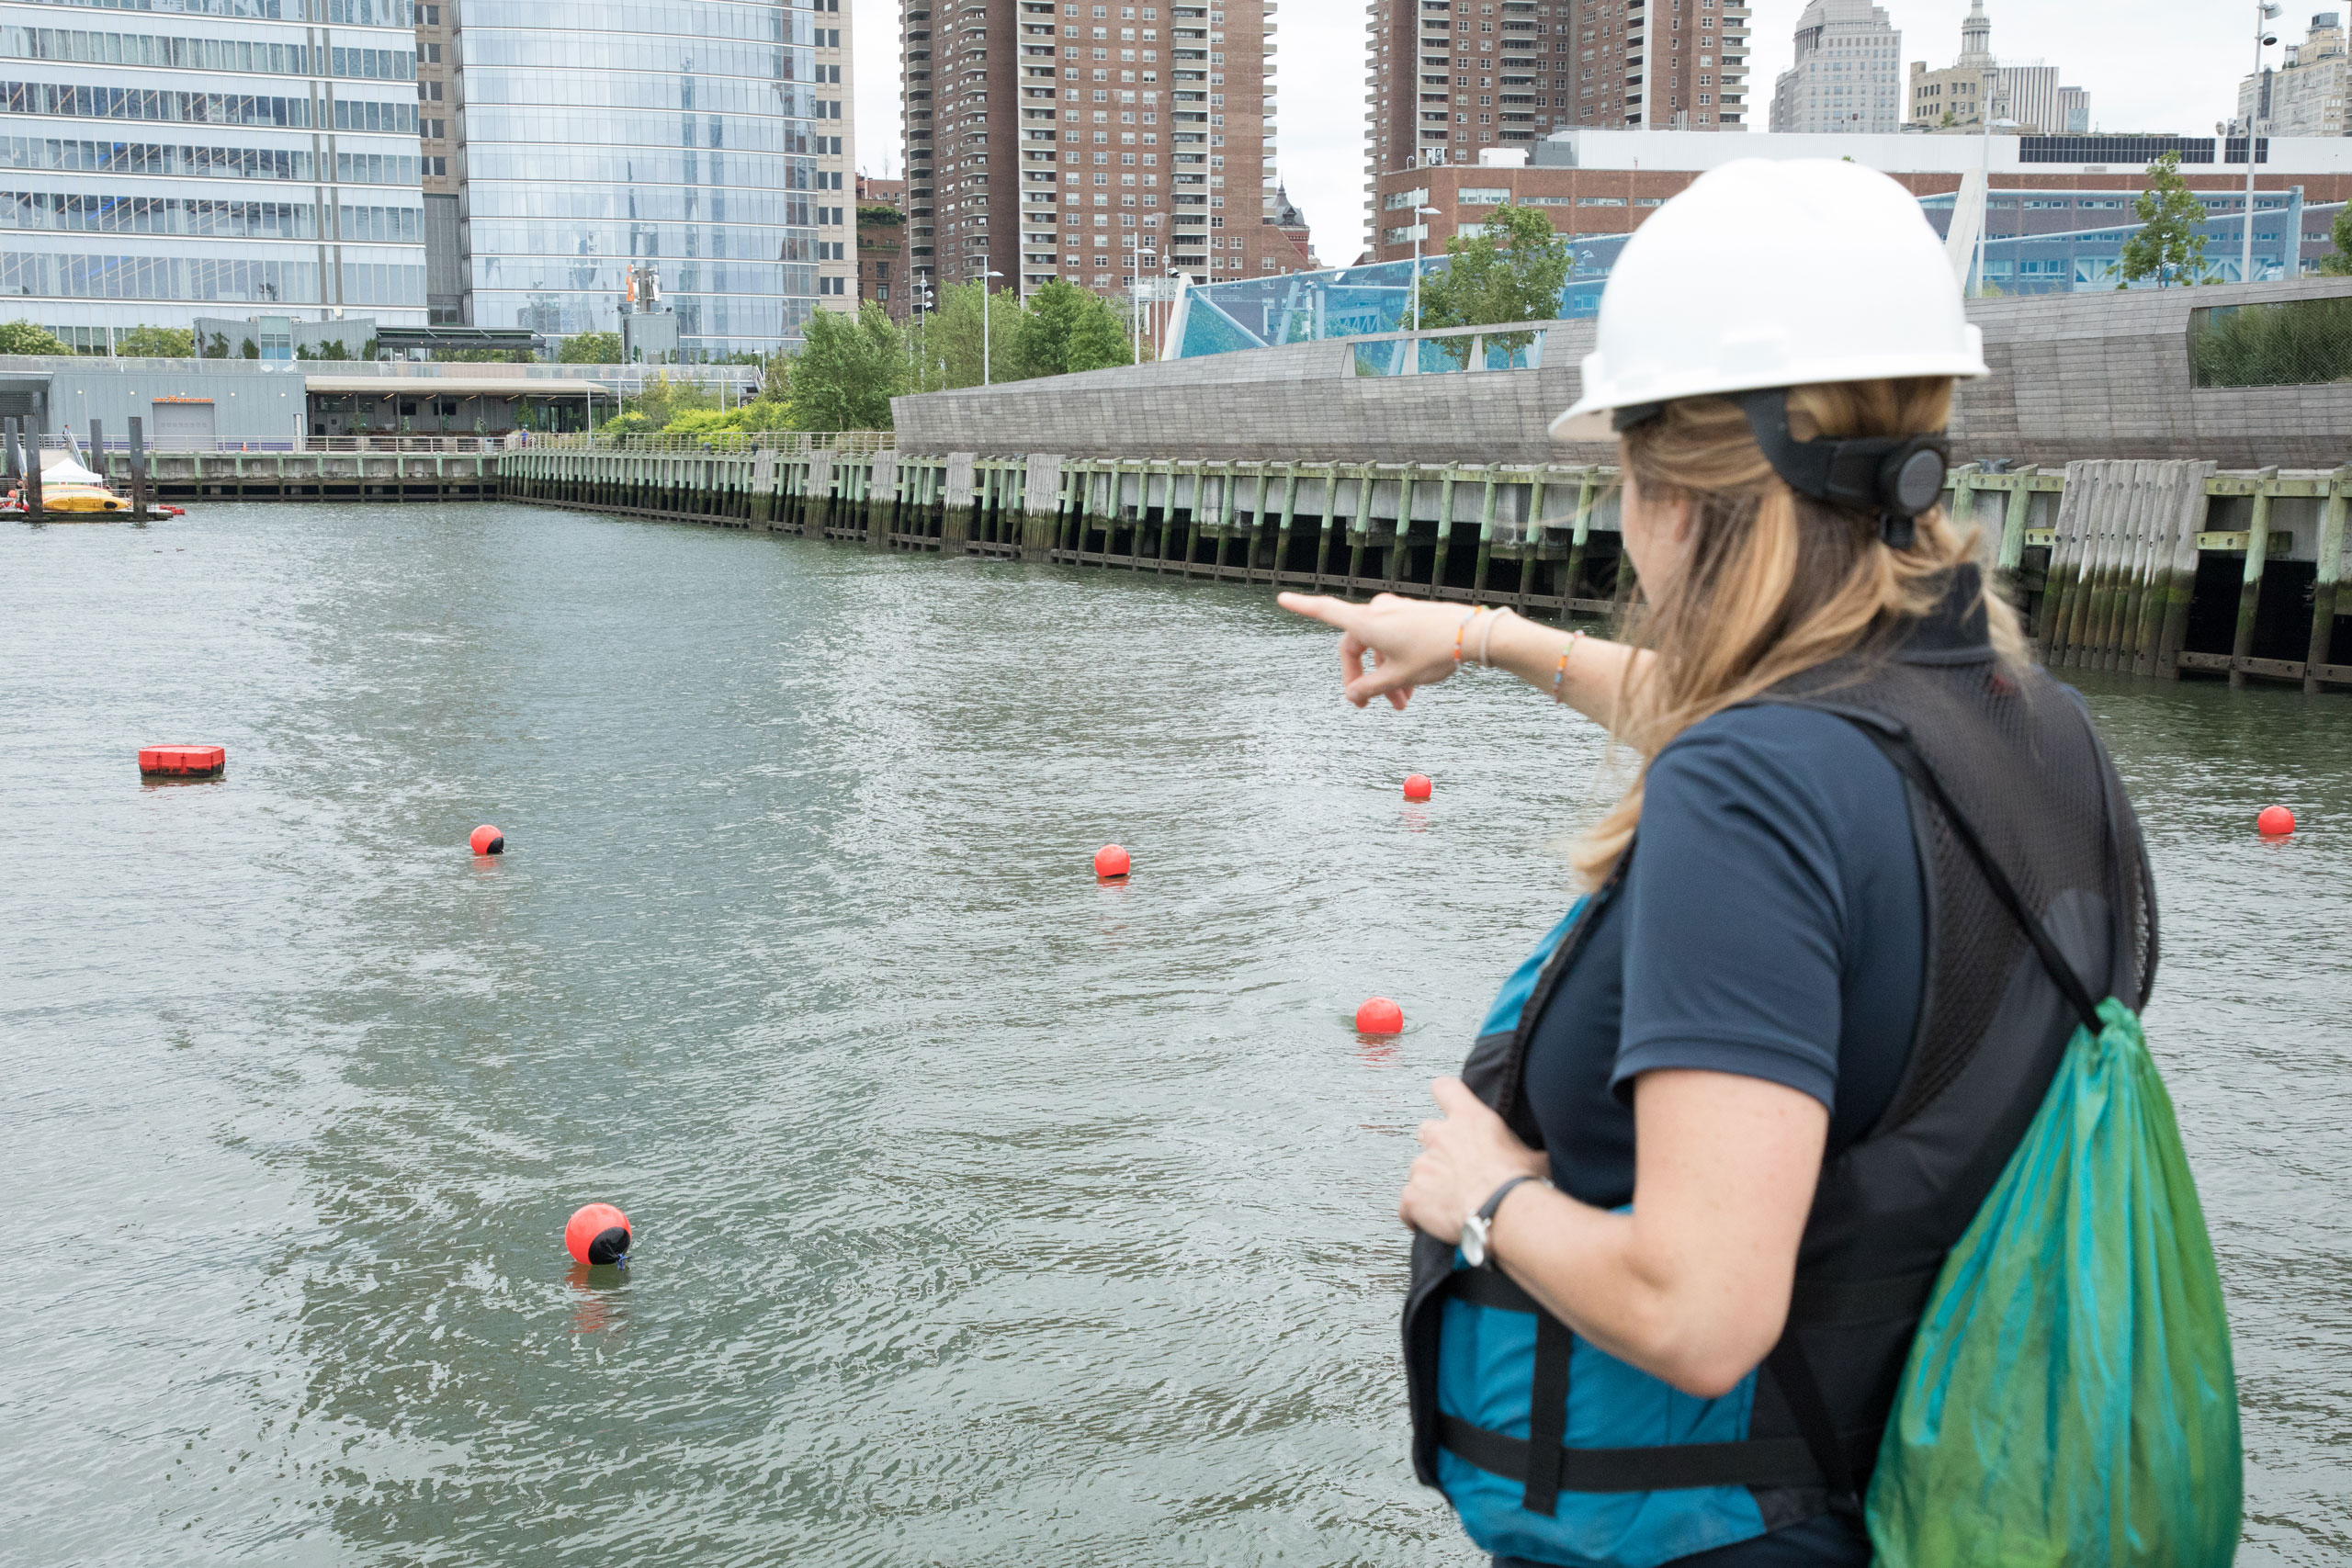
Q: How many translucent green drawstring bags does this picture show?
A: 1